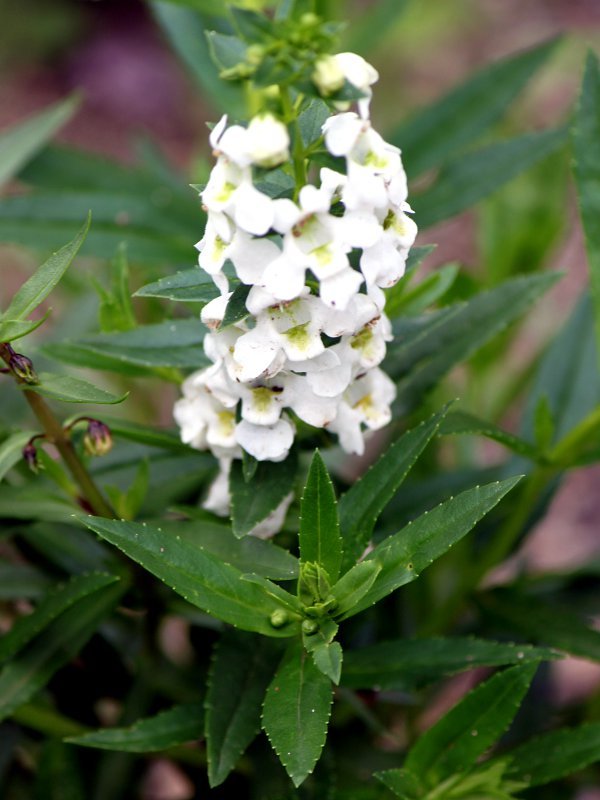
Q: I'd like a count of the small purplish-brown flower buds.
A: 3